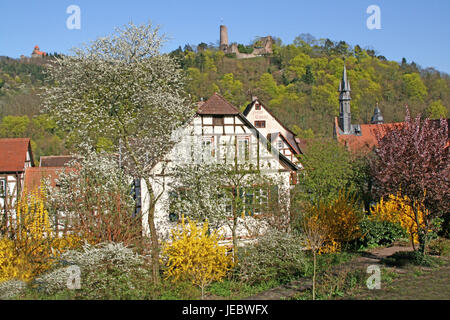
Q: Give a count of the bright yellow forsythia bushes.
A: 4